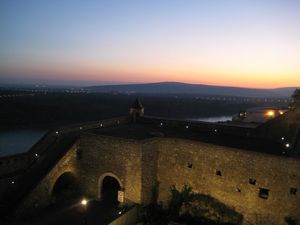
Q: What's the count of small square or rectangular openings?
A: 6